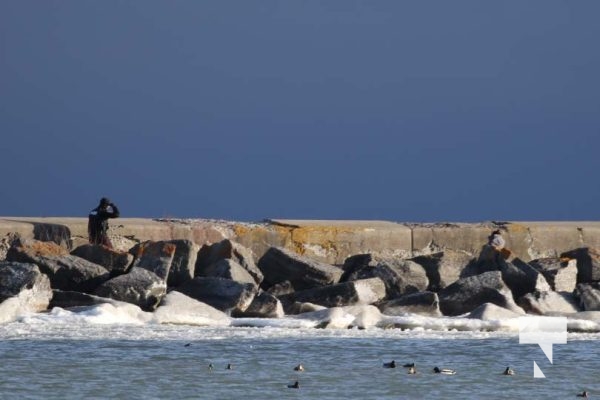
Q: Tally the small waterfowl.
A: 11